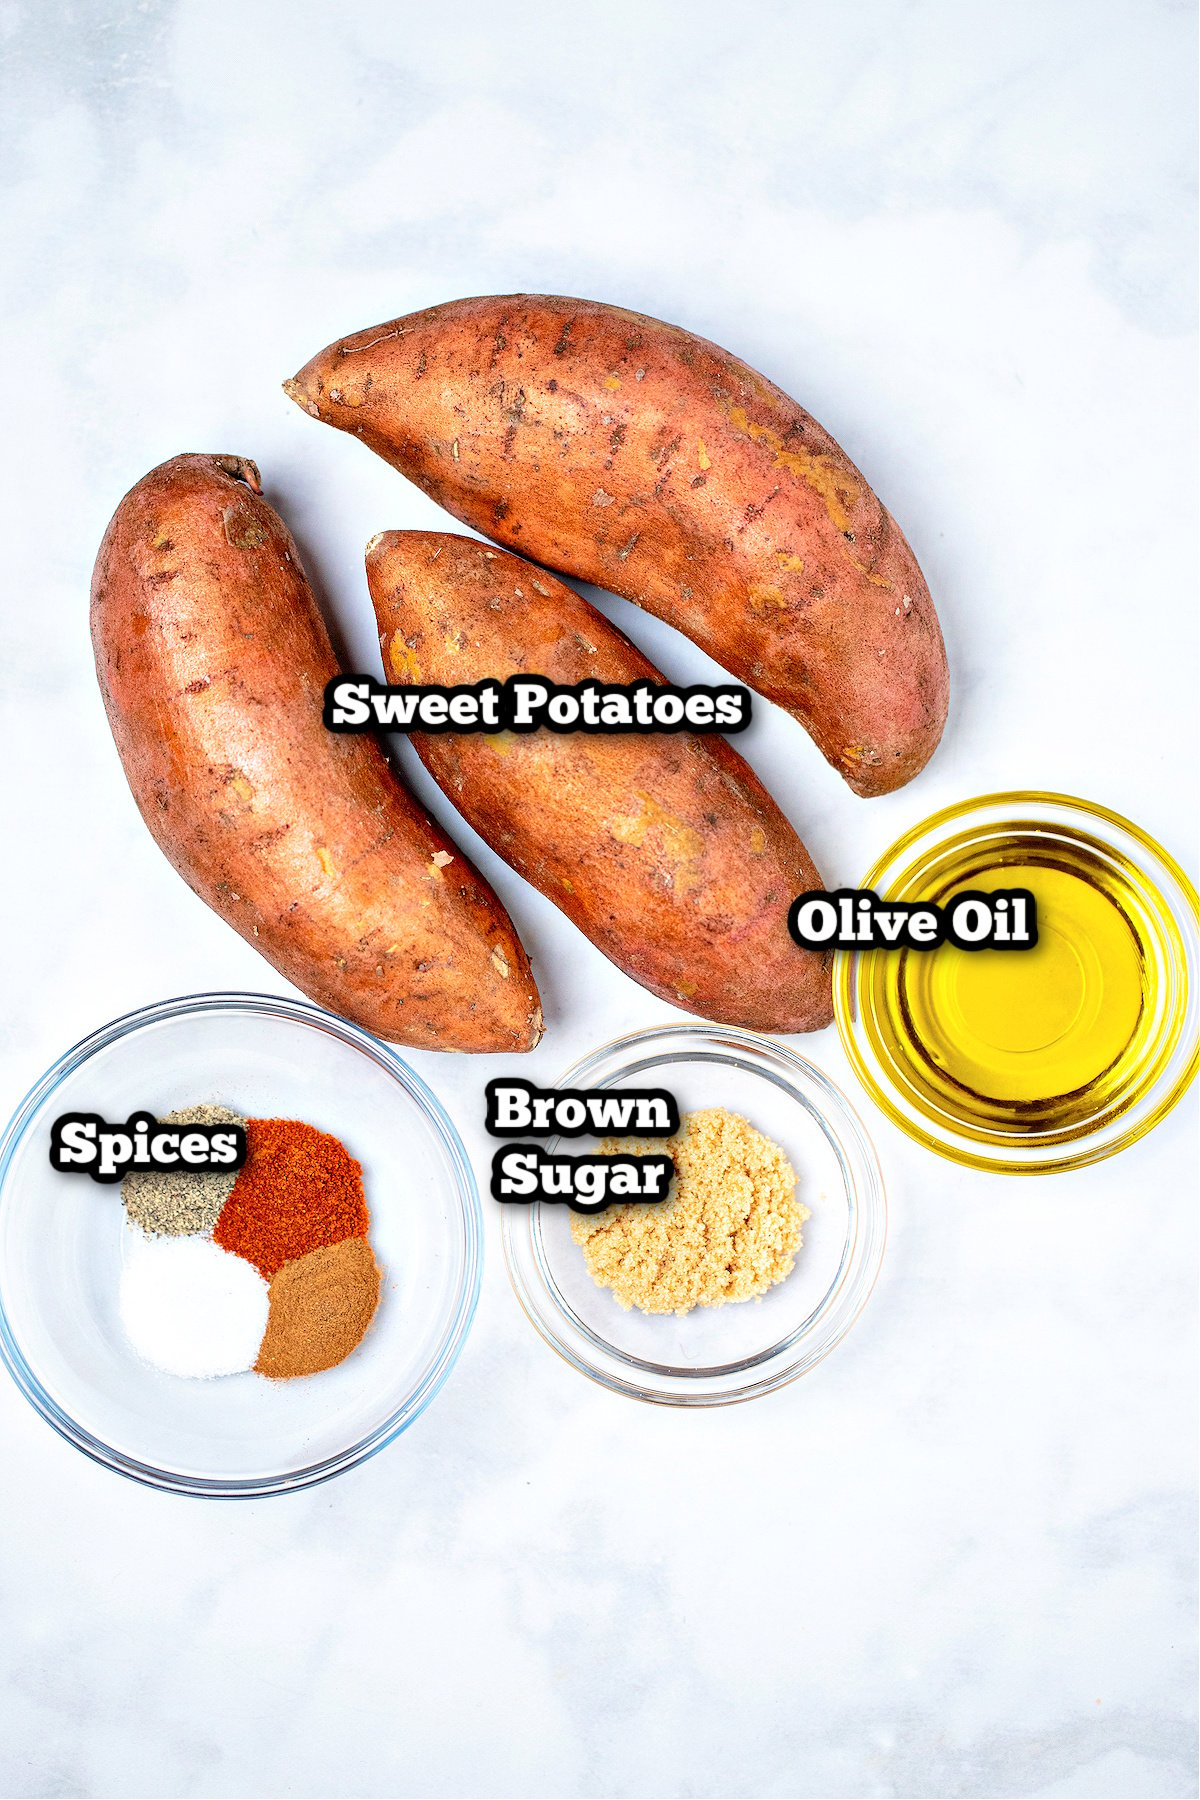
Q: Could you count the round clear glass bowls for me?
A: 3